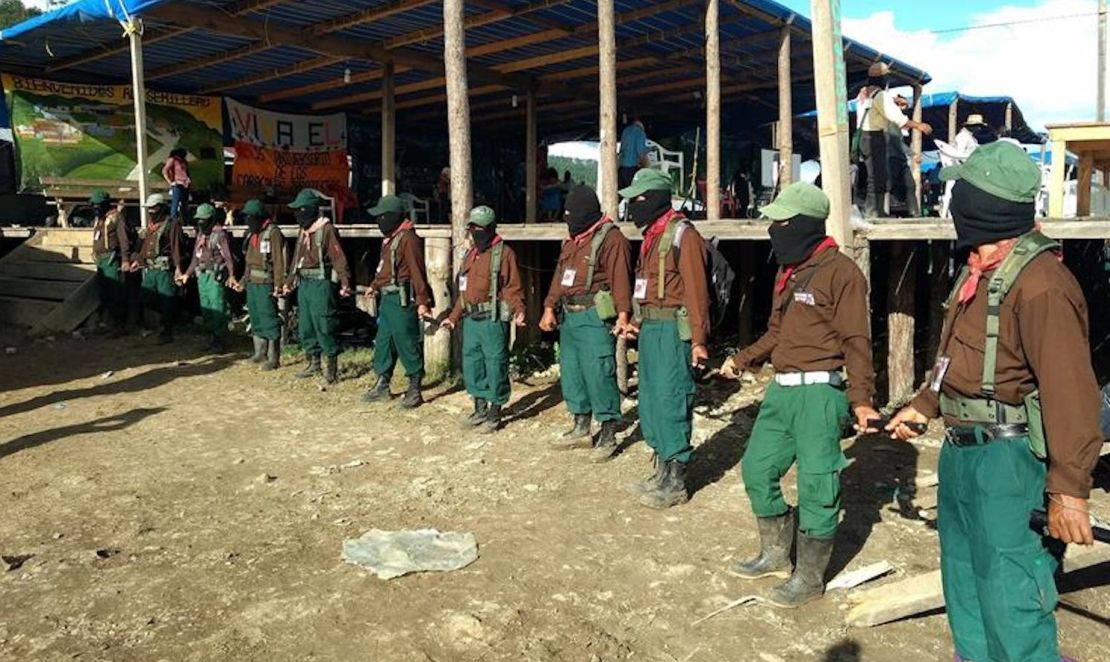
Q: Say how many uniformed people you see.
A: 11